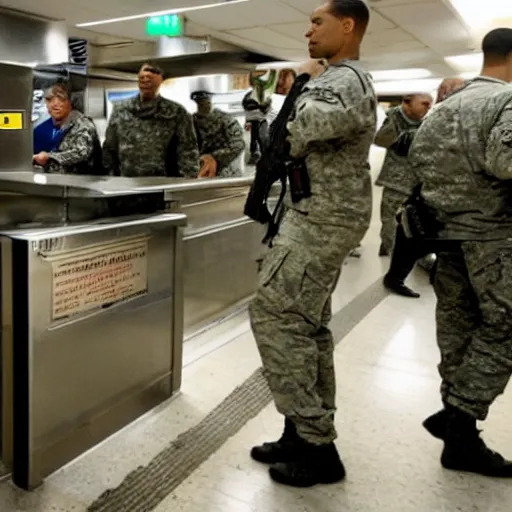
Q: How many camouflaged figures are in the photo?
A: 6